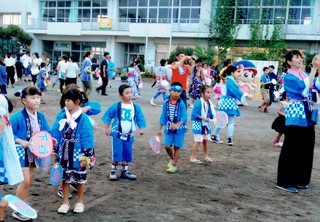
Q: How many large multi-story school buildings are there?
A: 1